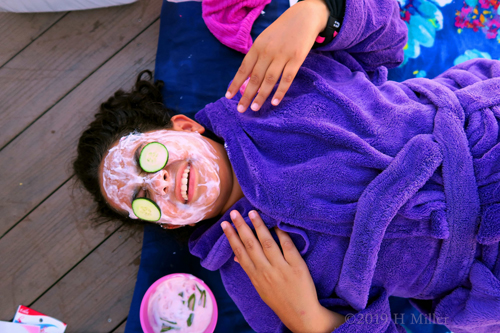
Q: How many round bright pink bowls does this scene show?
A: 1